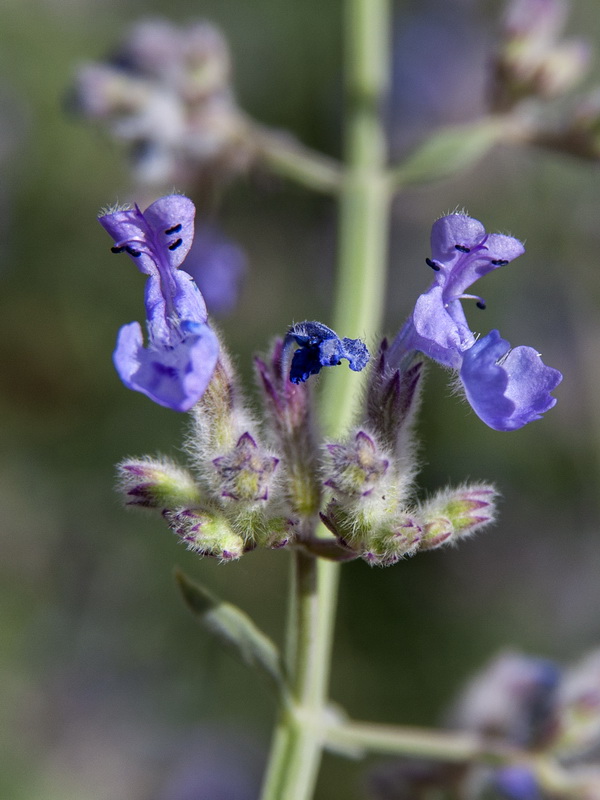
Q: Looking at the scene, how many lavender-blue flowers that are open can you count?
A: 2